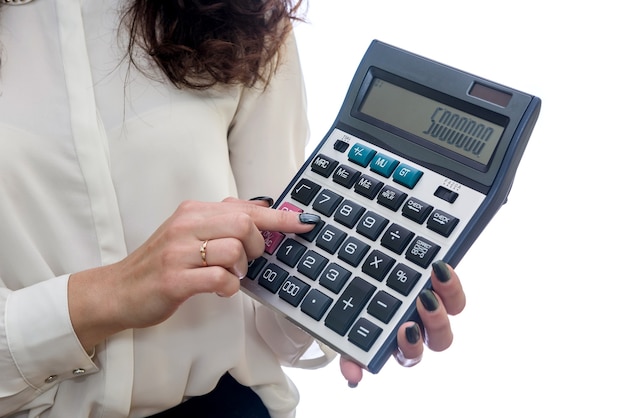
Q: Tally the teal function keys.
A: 3